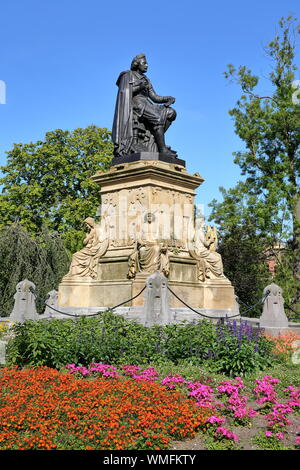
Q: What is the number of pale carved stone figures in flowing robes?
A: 3